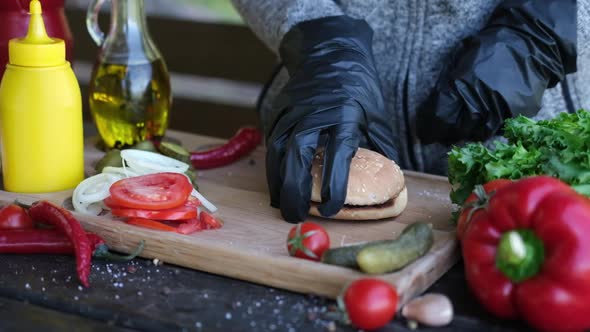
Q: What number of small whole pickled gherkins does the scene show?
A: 2